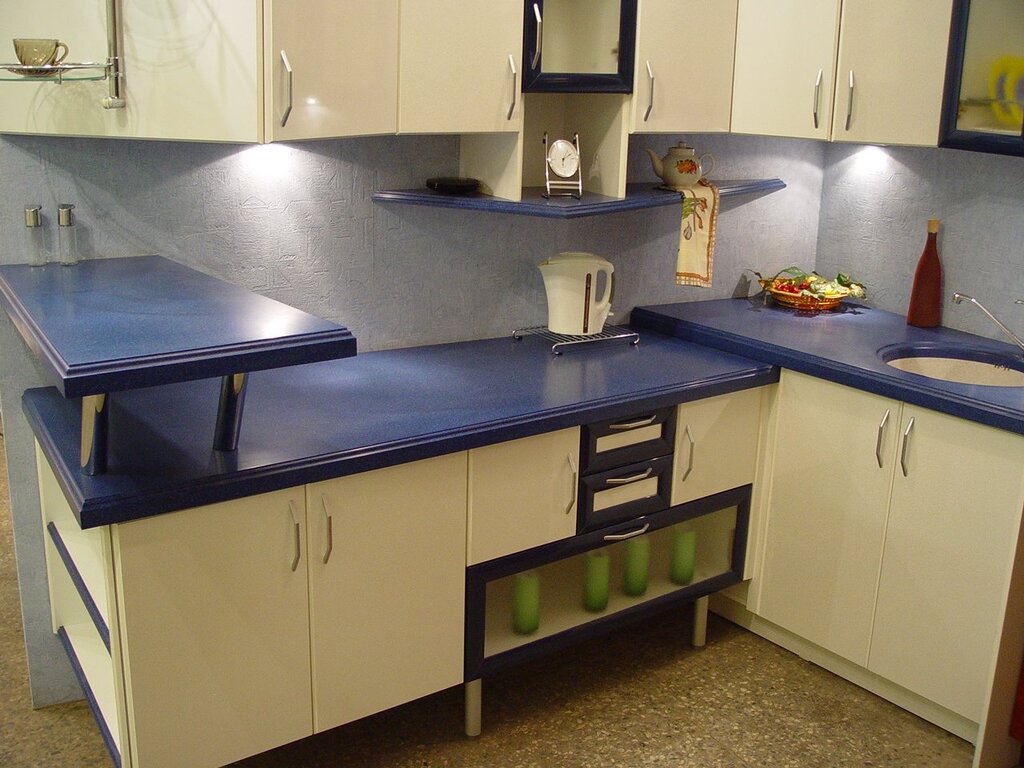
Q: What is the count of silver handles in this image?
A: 15